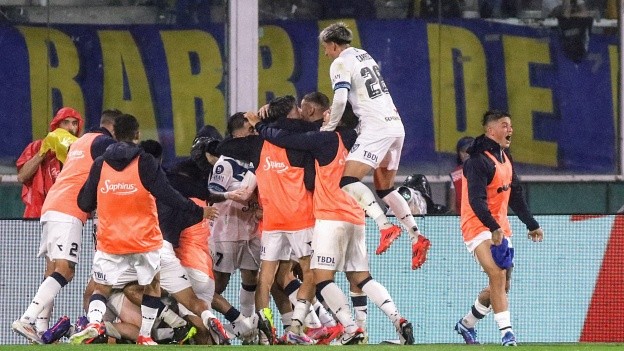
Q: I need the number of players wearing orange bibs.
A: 6